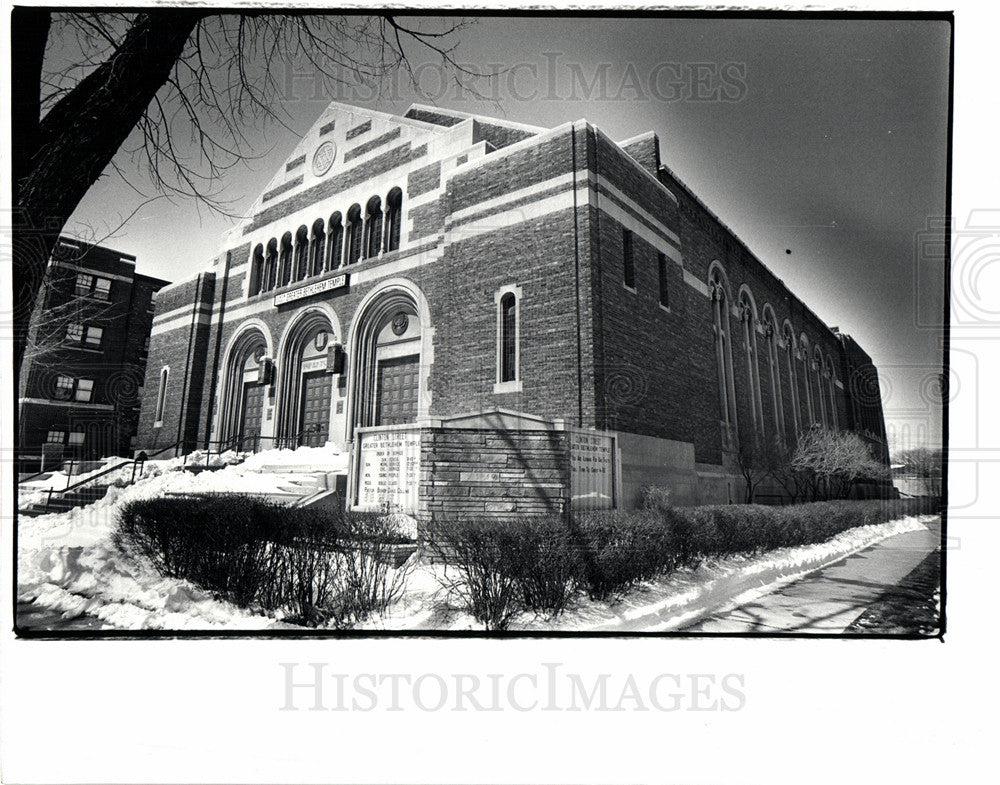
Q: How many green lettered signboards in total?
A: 0